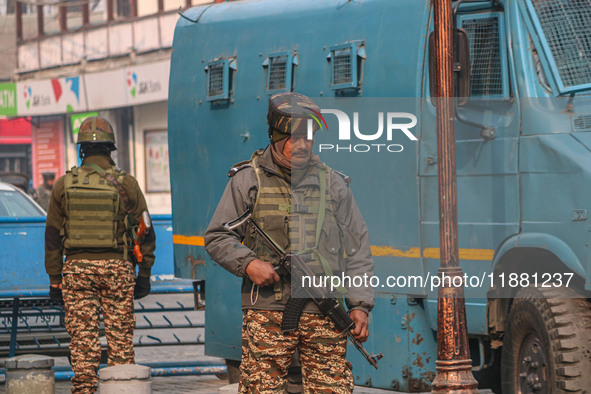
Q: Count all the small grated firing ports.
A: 3